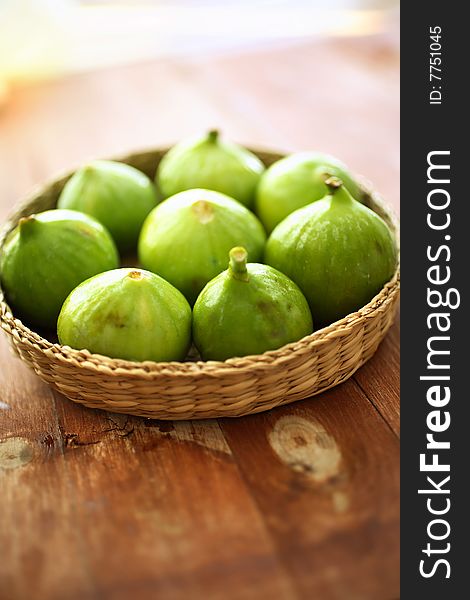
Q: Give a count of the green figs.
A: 8